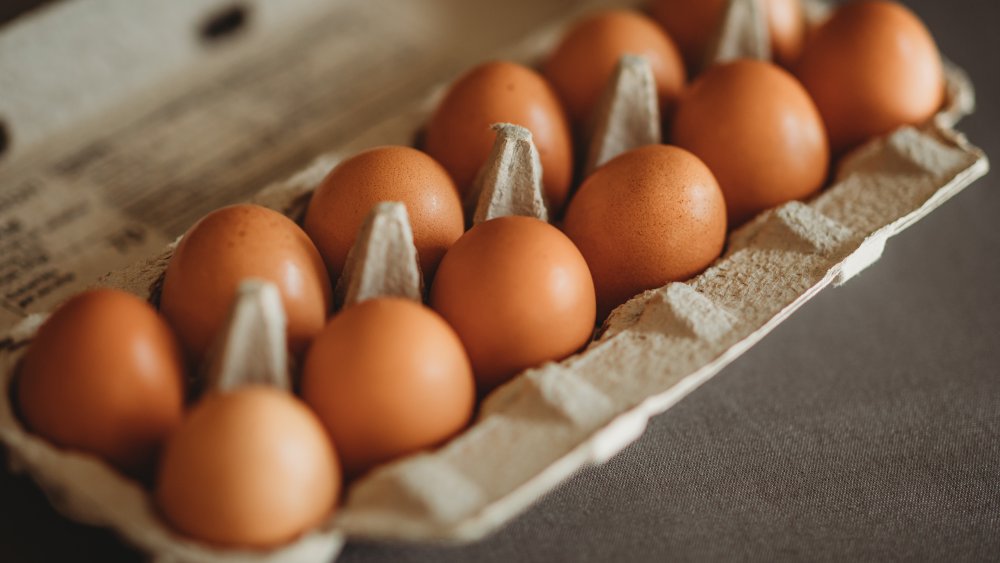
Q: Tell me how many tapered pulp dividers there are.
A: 5